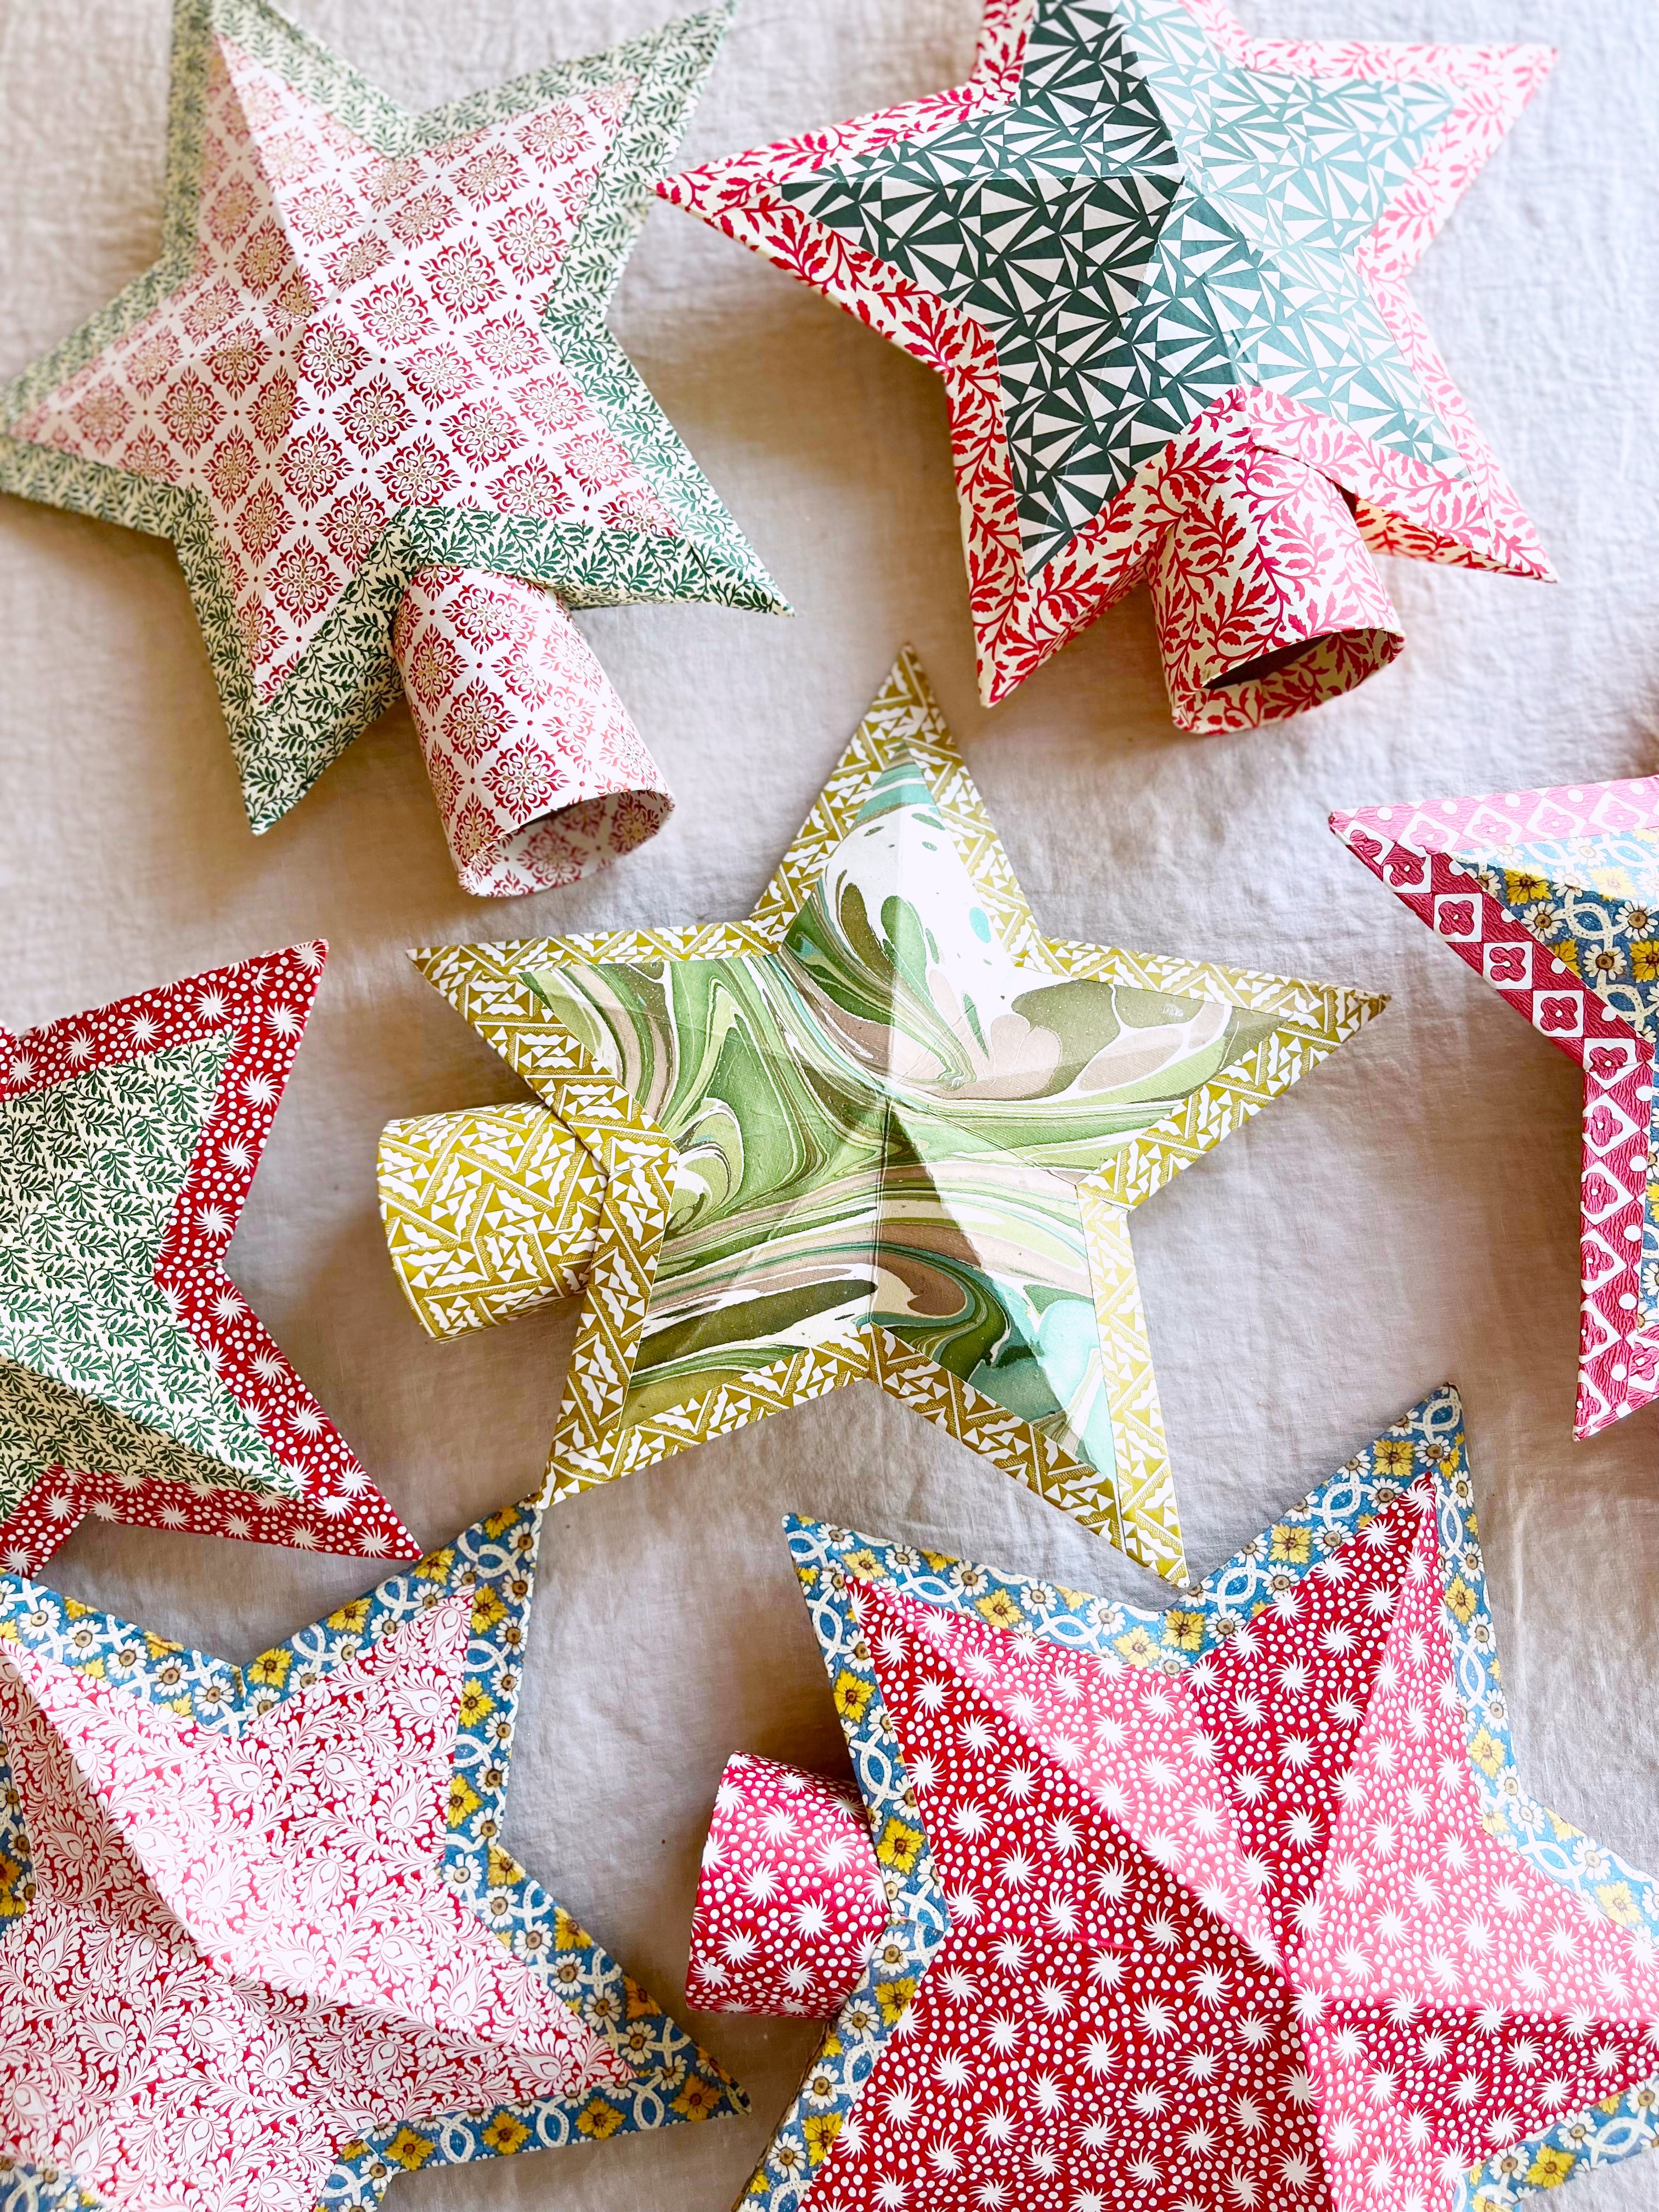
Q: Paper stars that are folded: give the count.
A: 7